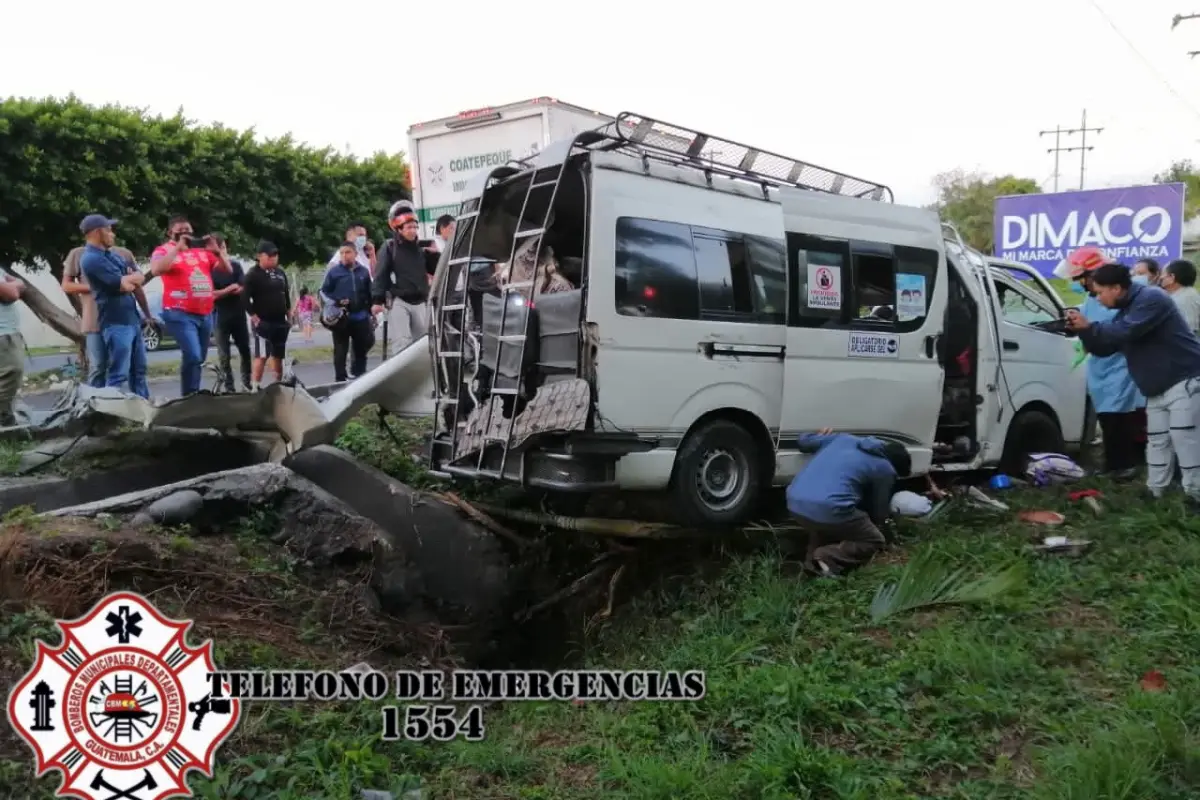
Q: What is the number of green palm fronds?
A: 1